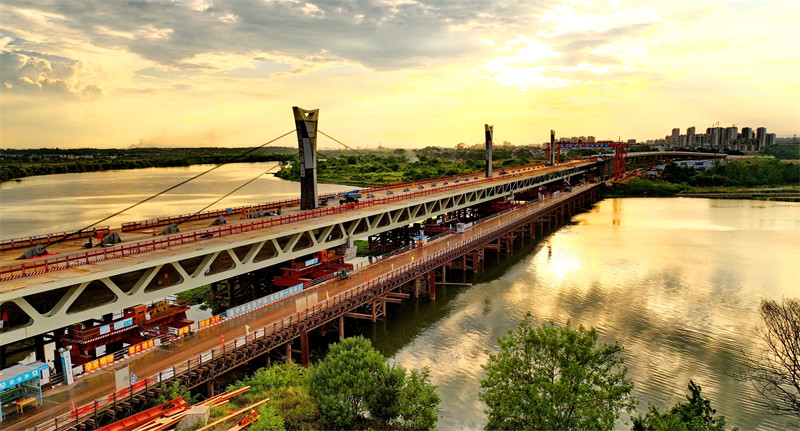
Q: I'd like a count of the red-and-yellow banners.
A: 4